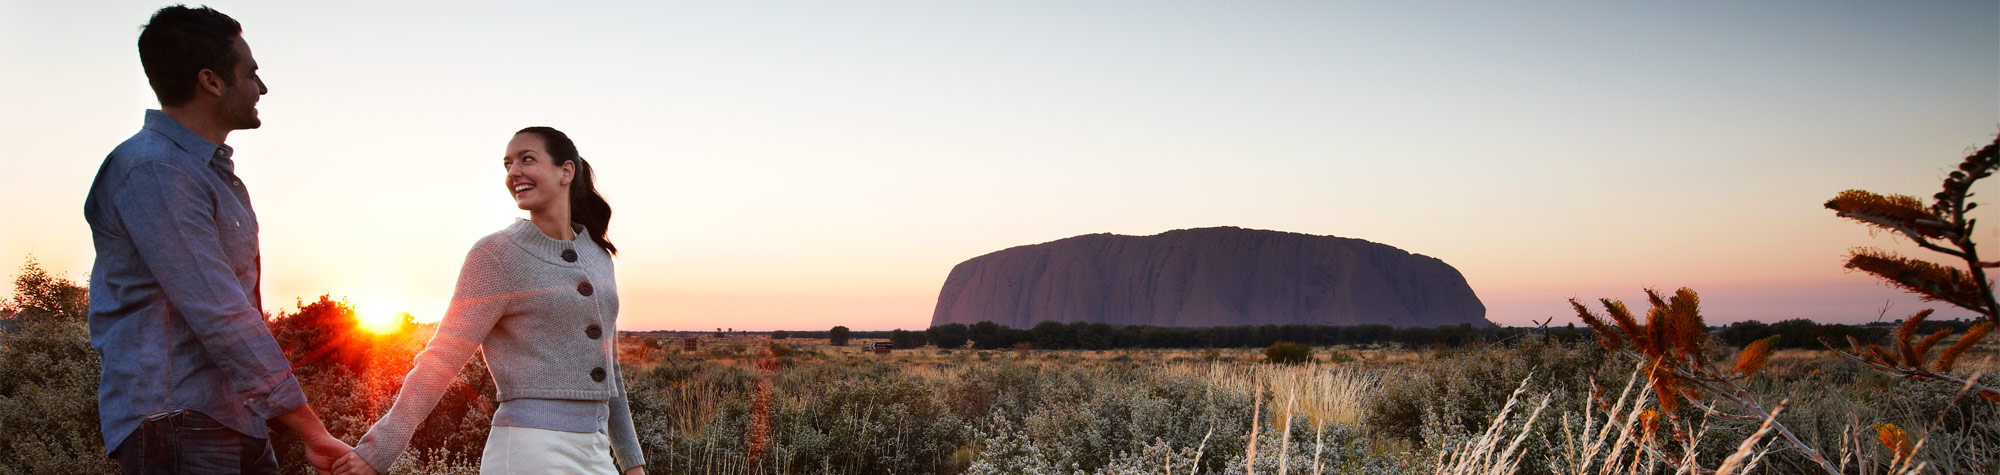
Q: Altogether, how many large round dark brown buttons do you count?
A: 4